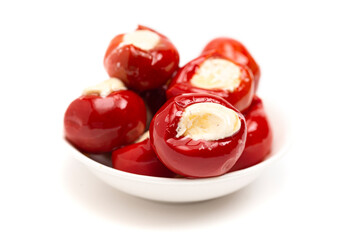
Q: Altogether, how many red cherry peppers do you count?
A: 7